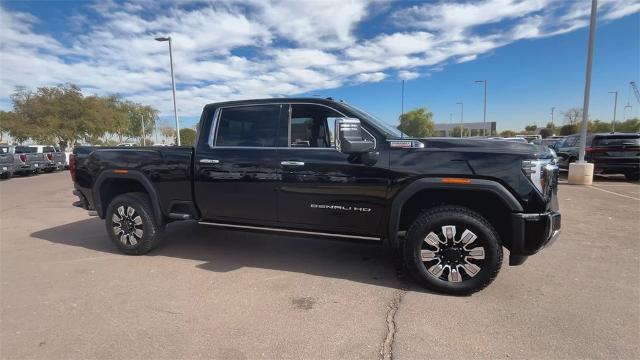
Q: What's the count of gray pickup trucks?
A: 3